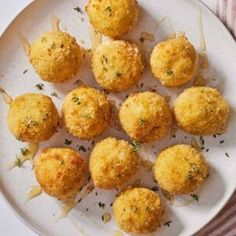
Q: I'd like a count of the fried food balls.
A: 12